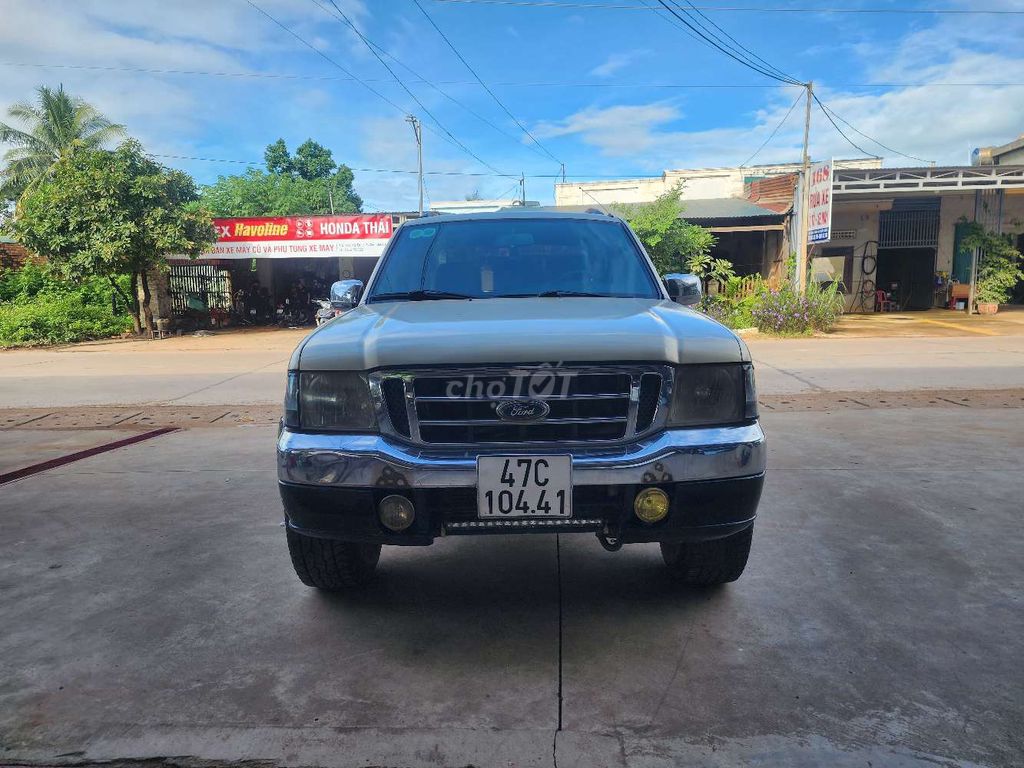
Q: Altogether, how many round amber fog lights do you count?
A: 1